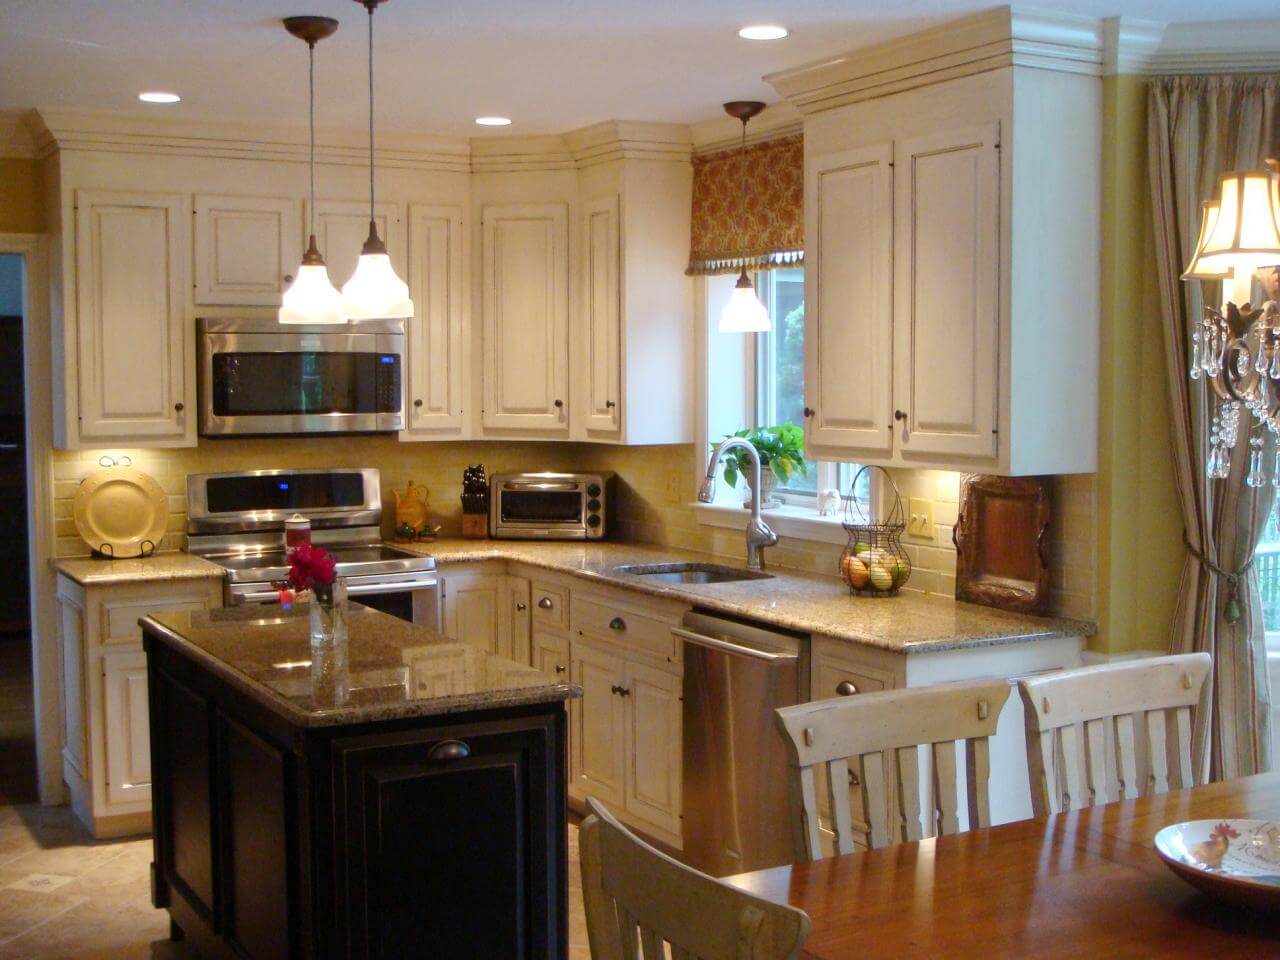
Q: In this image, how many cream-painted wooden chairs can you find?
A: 3